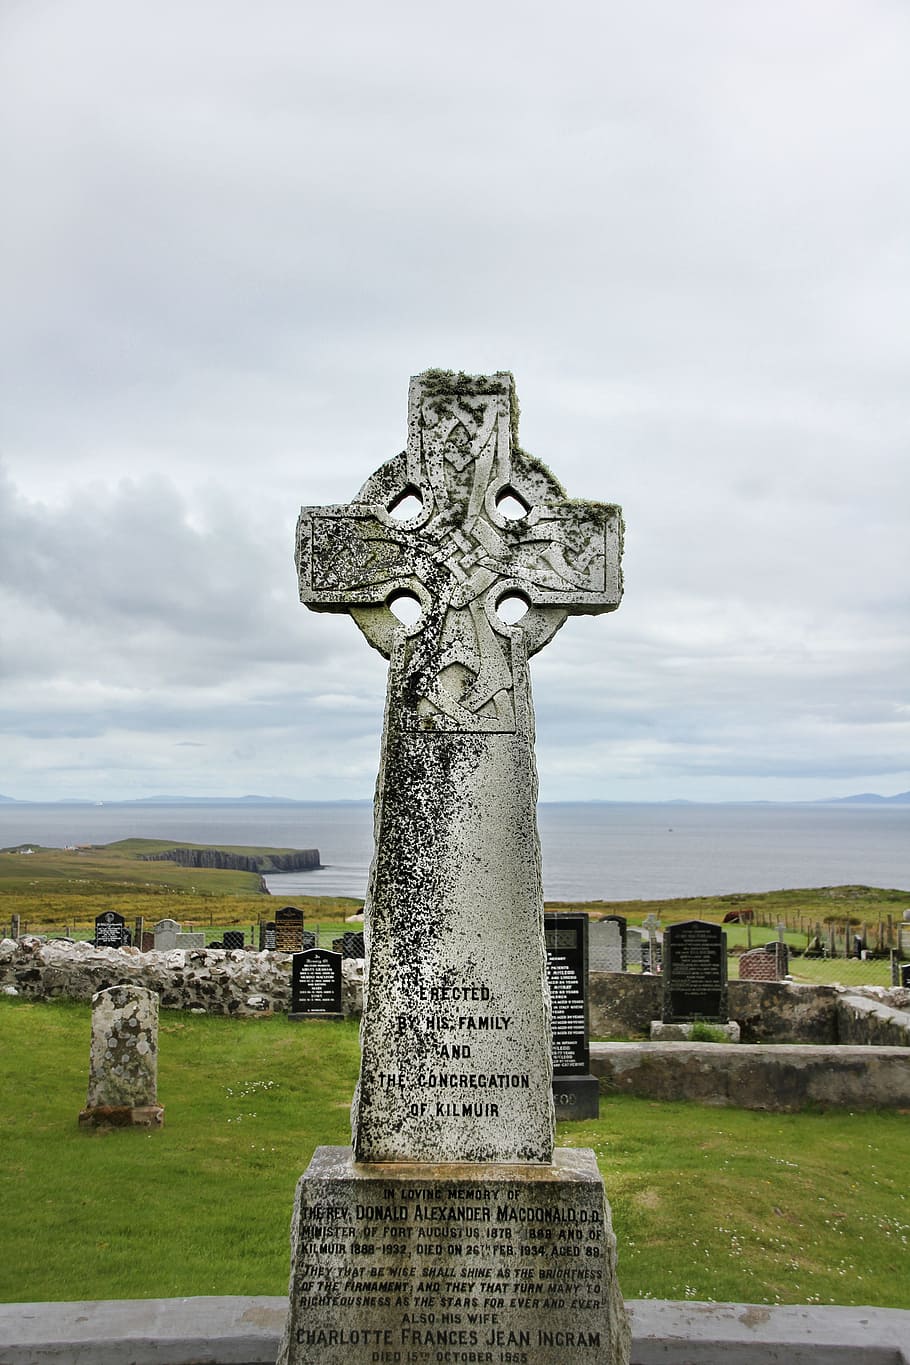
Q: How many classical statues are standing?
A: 0